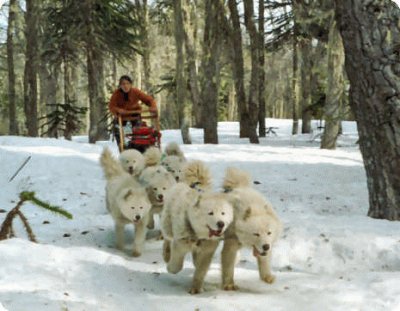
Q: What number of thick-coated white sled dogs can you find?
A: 6